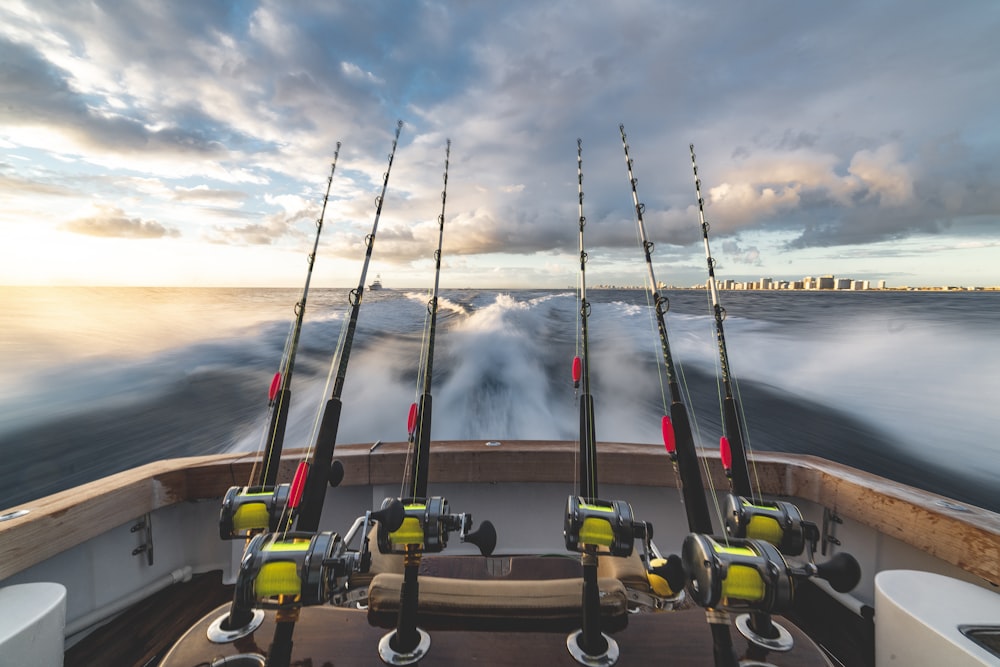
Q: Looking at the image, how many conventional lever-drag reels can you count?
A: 6